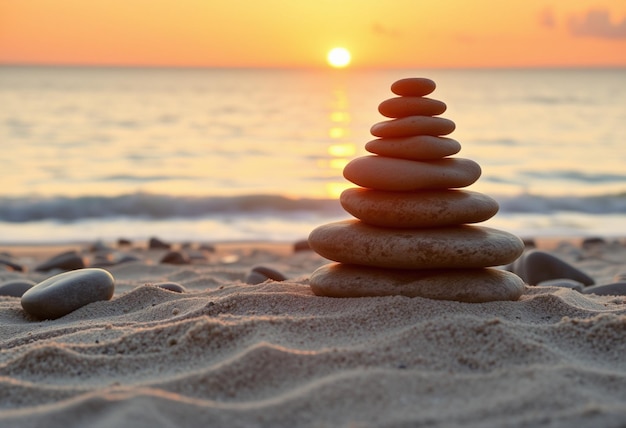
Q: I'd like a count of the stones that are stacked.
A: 8